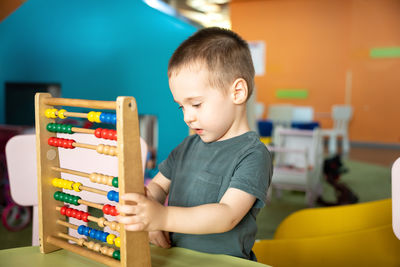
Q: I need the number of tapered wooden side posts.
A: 2